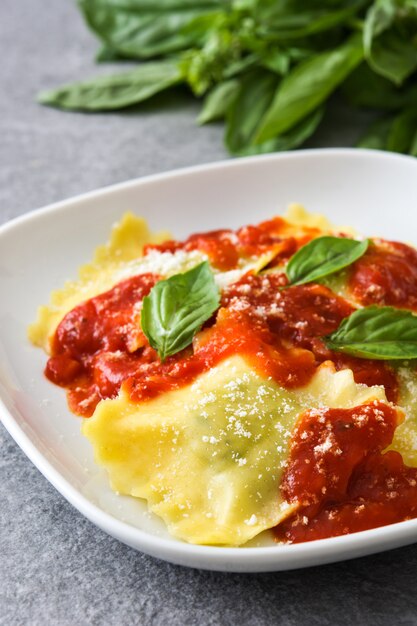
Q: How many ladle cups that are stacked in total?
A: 0